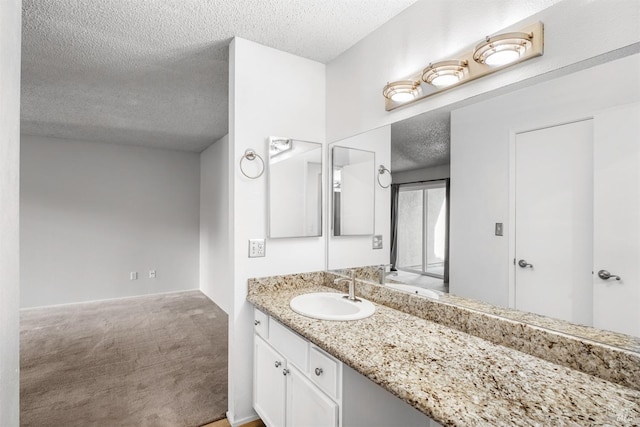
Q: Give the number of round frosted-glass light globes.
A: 3